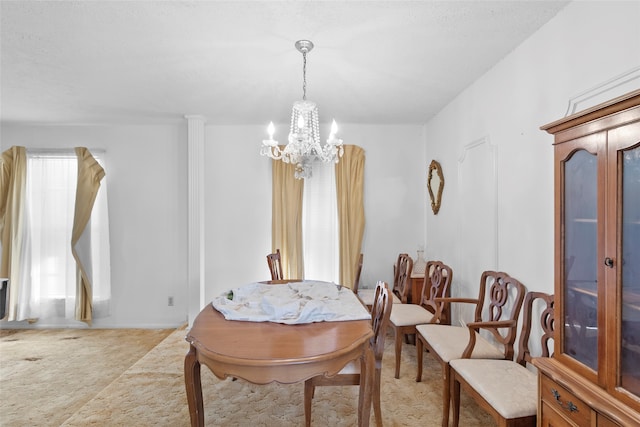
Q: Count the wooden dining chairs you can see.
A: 7